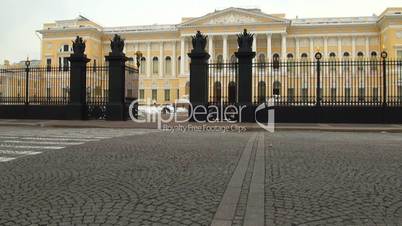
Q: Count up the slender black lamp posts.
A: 3